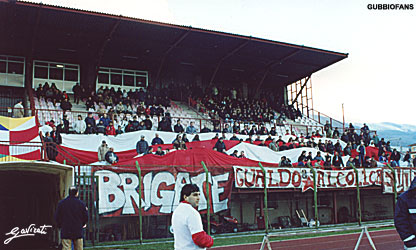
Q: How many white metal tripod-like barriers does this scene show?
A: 2